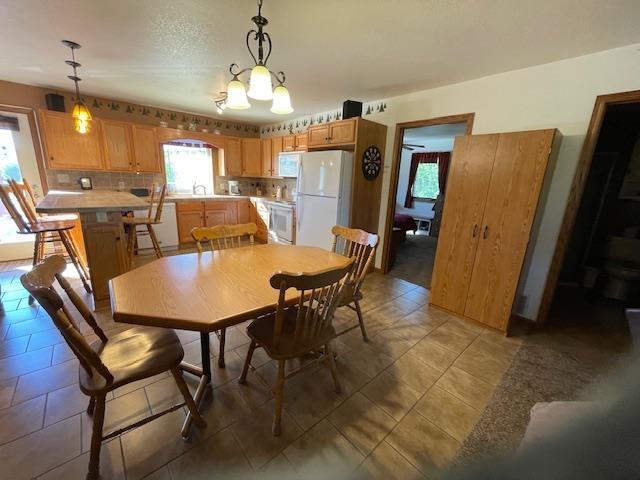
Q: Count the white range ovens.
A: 1